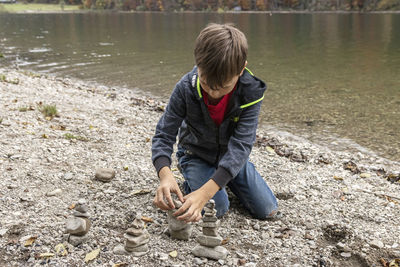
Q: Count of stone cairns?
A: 4